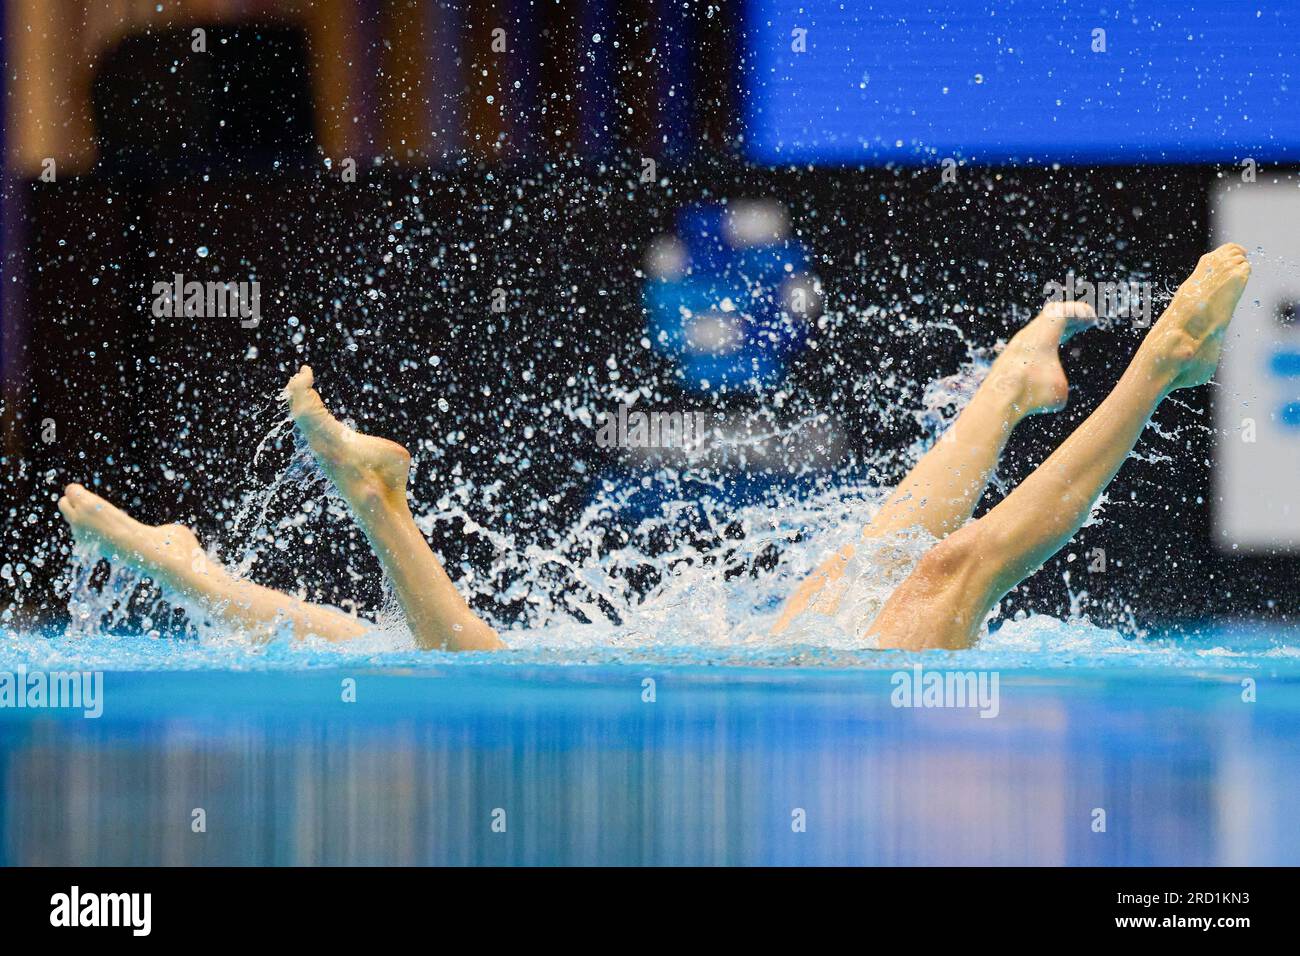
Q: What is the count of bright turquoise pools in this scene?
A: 1